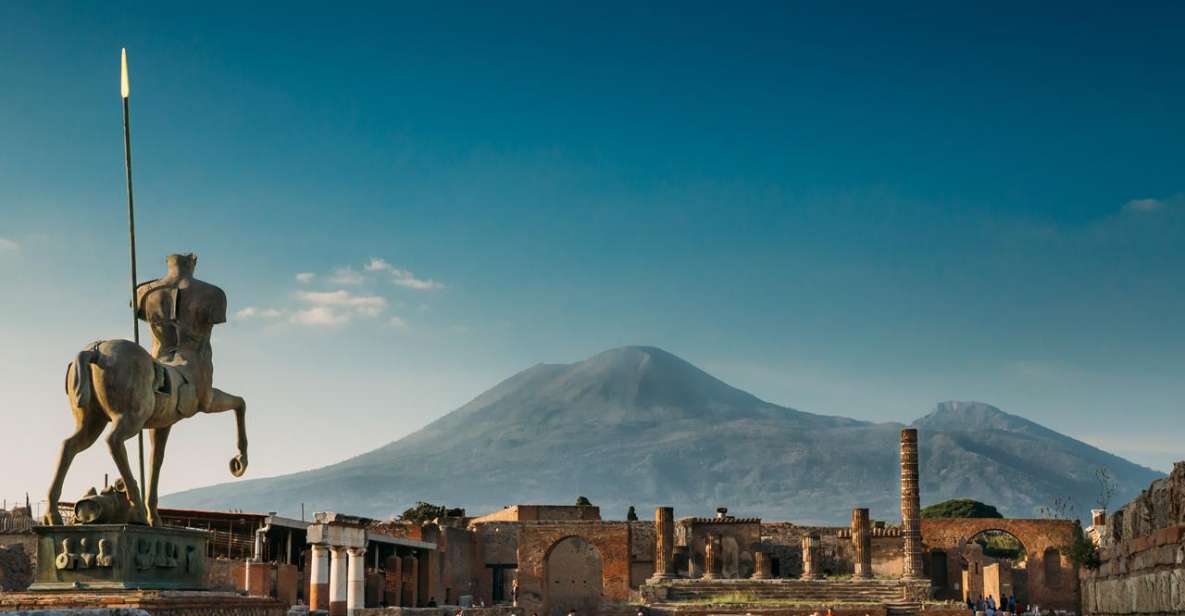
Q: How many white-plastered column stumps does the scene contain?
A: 3